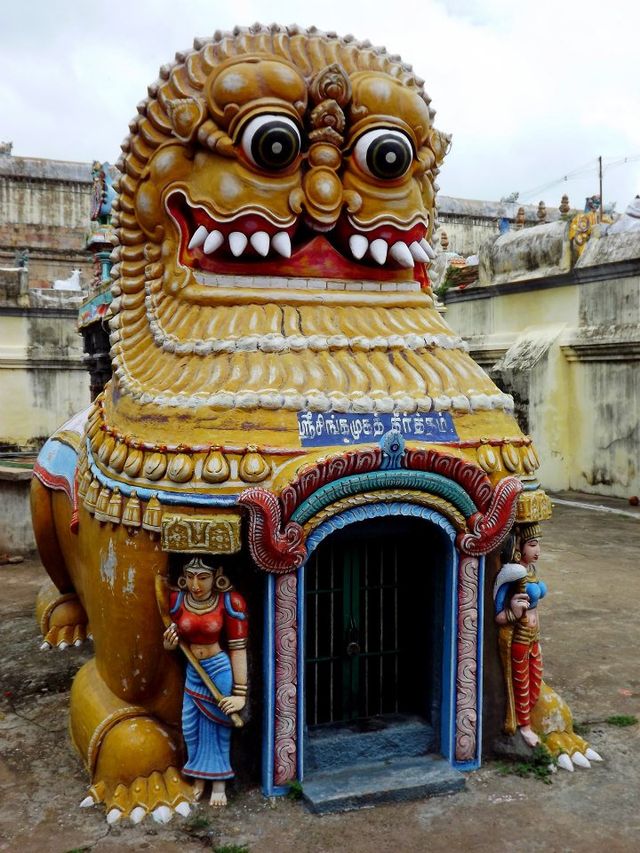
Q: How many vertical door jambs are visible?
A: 2